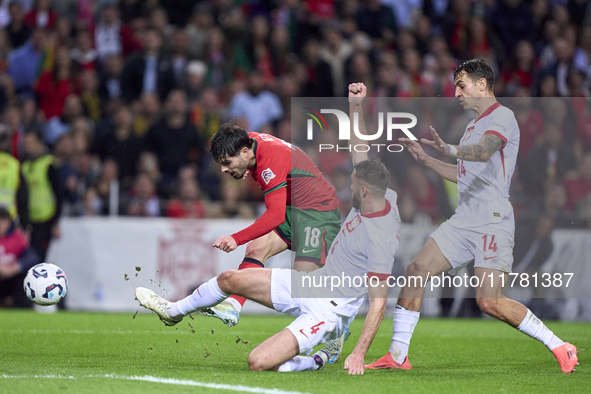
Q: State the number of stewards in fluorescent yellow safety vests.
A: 2